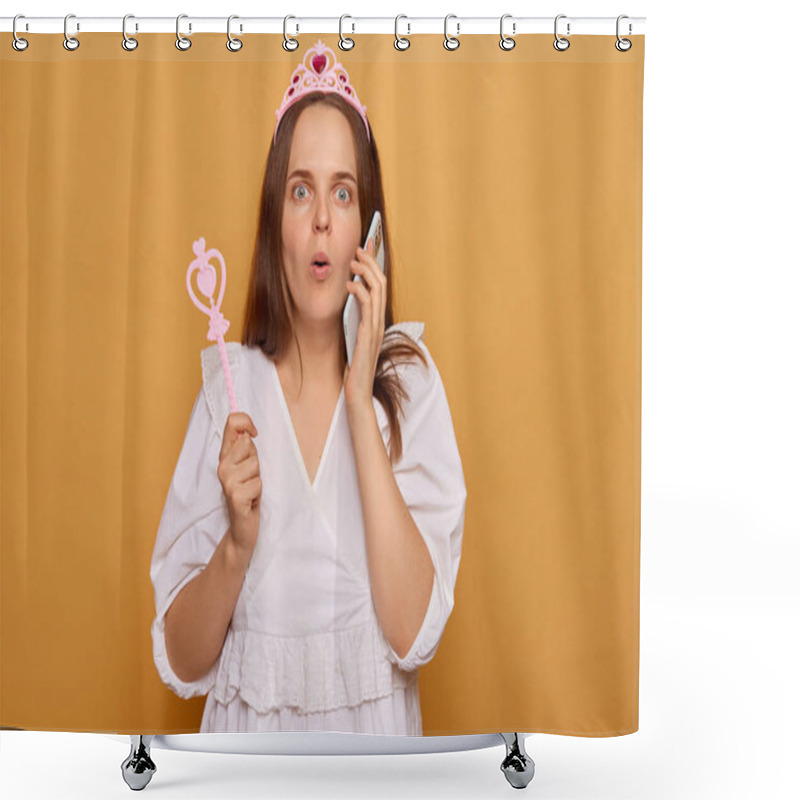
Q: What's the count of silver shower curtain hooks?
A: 12